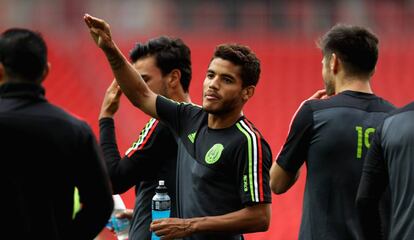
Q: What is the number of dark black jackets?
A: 1